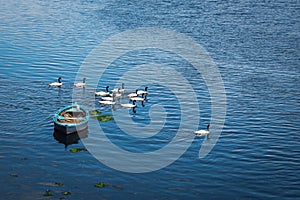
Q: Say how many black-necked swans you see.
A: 12